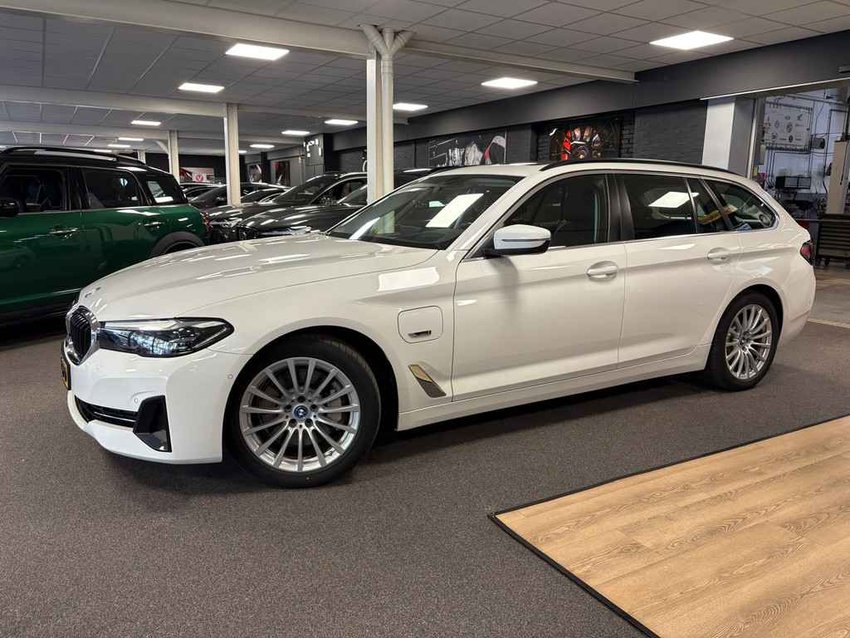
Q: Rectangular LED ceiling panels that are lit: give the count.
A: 13